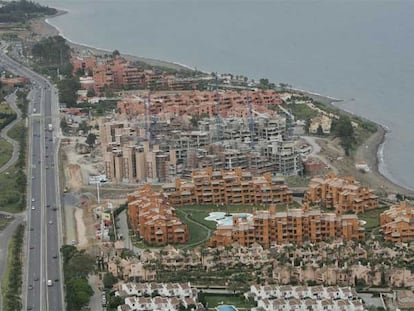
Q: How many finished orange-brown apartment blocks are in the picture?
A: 5